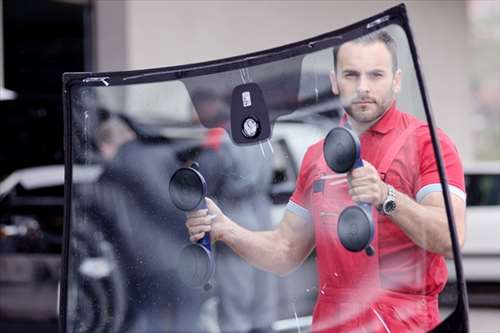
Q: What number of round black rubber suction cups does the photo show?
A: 4